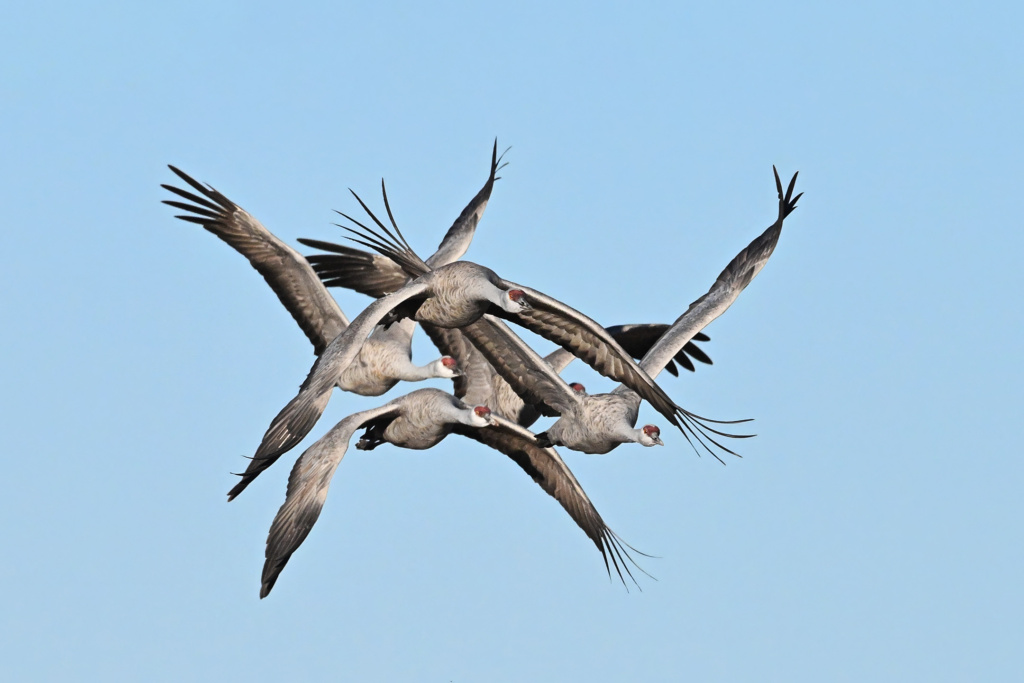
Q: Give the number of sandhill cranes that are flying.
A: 5